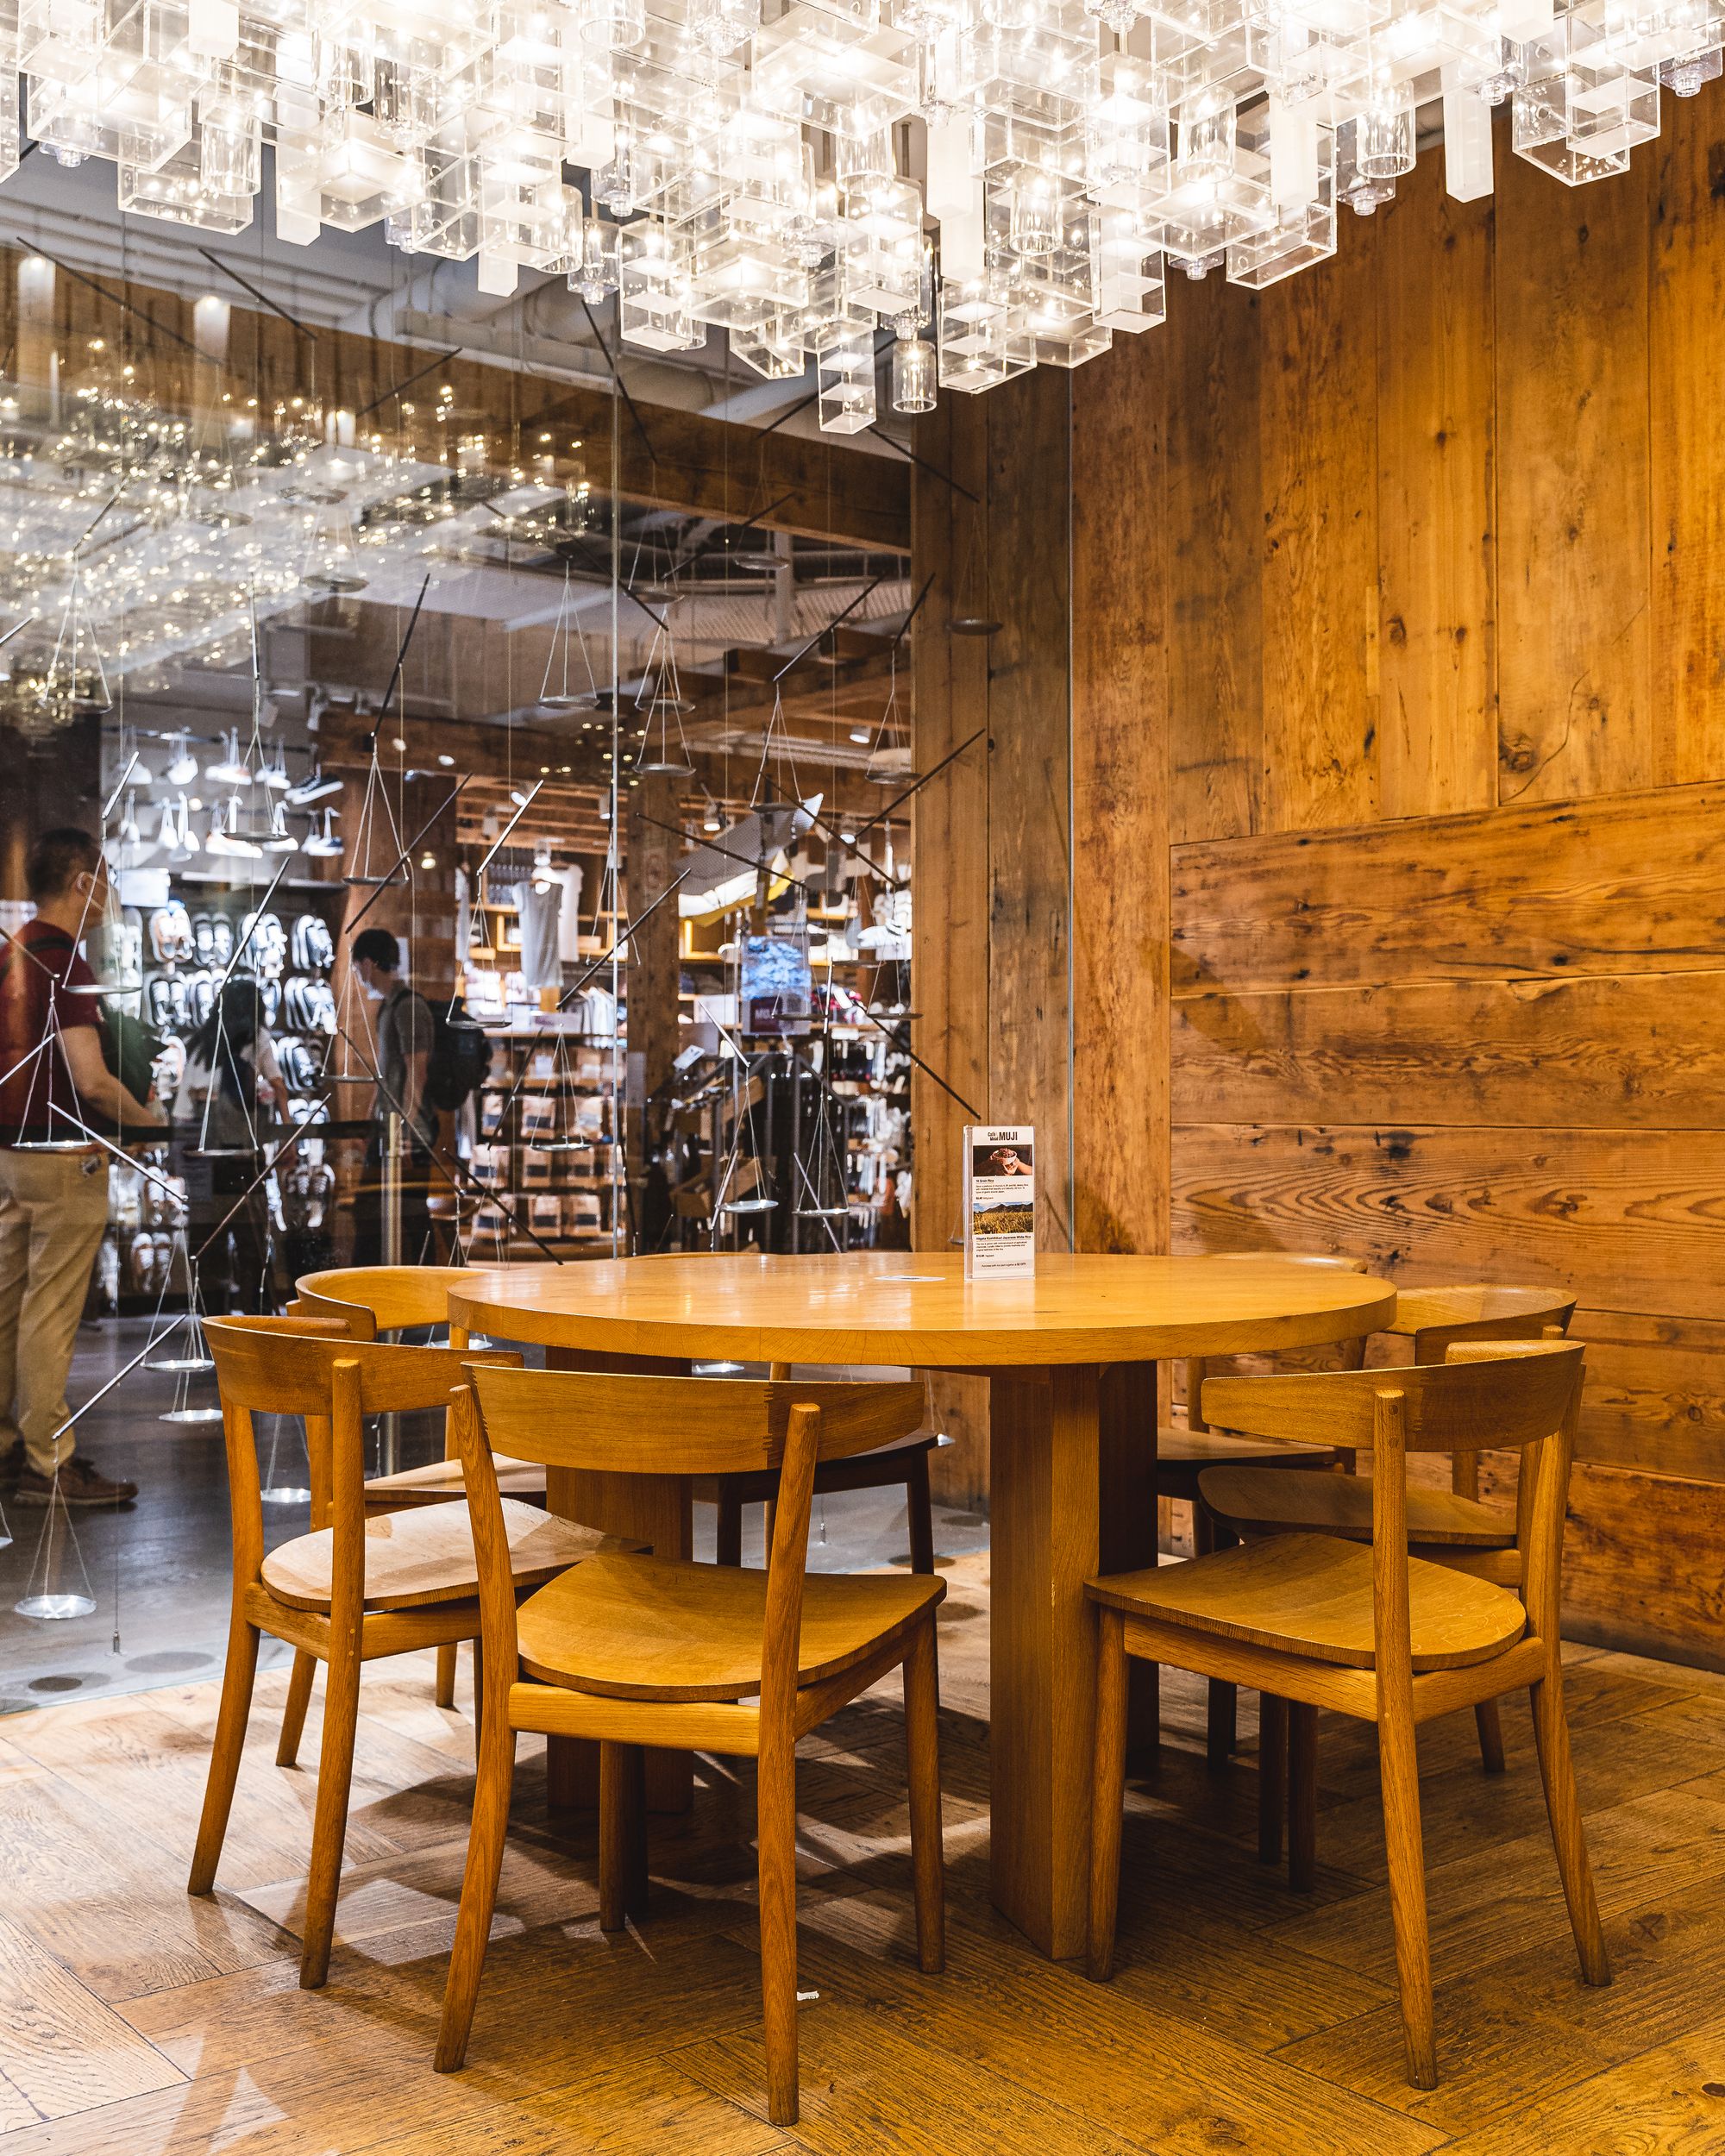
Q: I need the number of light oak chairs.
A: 7